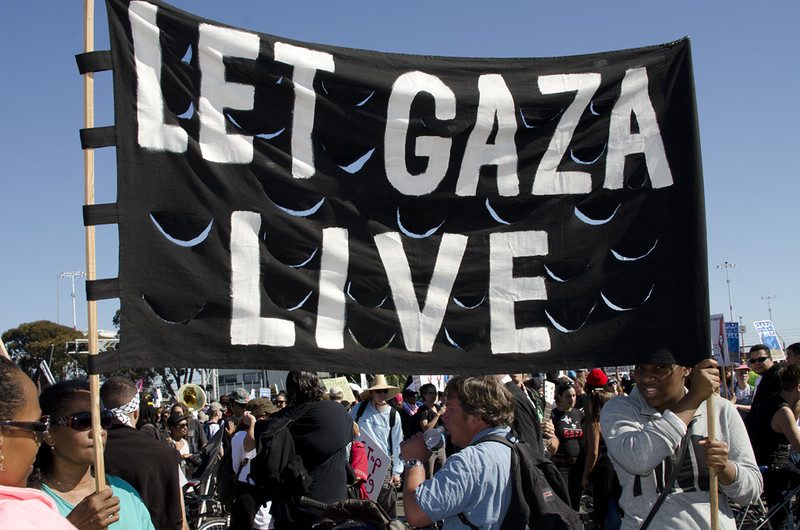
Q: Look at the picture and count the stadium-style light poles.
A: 3